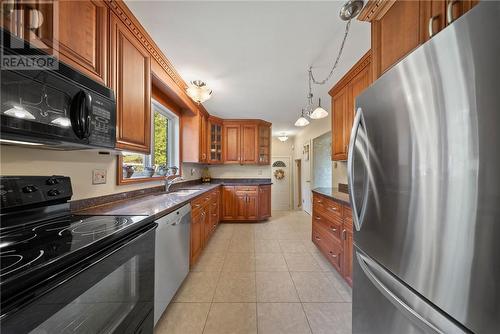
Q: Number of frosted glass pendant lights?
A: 2